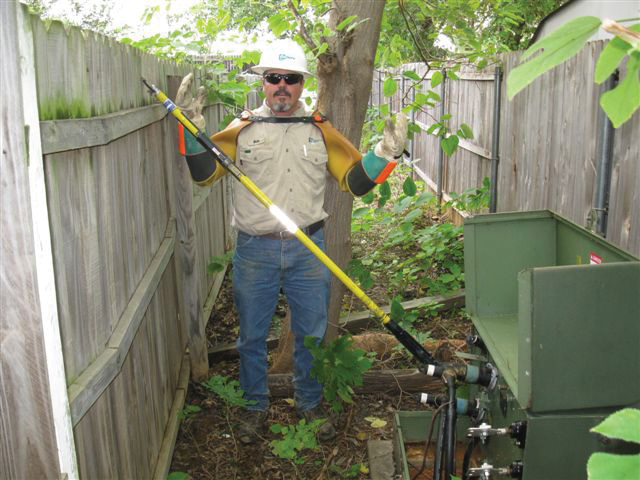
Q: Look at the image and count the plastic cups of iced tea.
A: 0